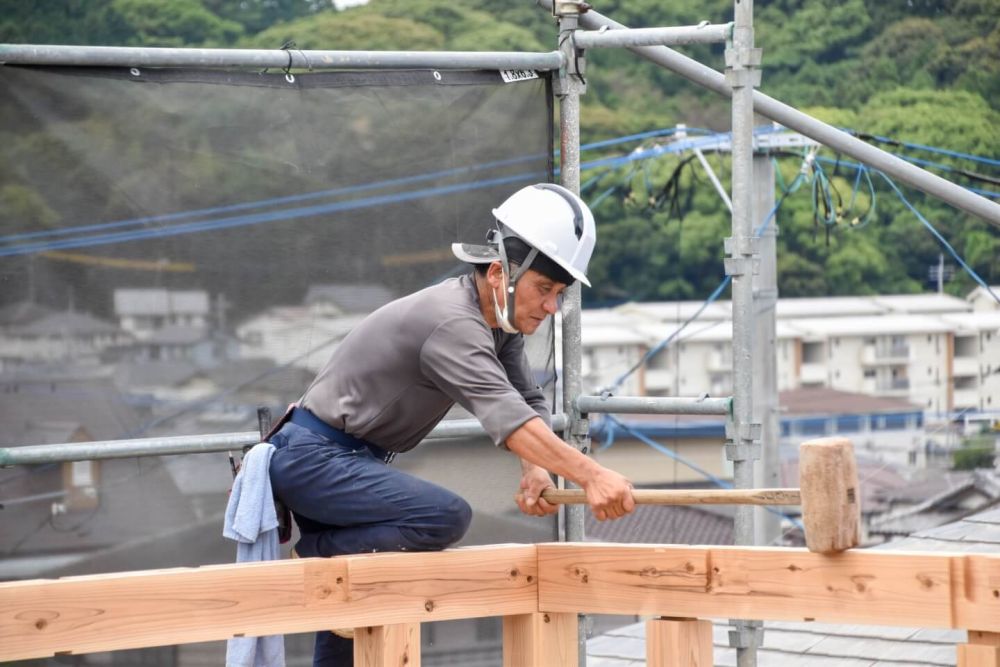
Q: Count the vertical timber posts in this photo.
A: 4